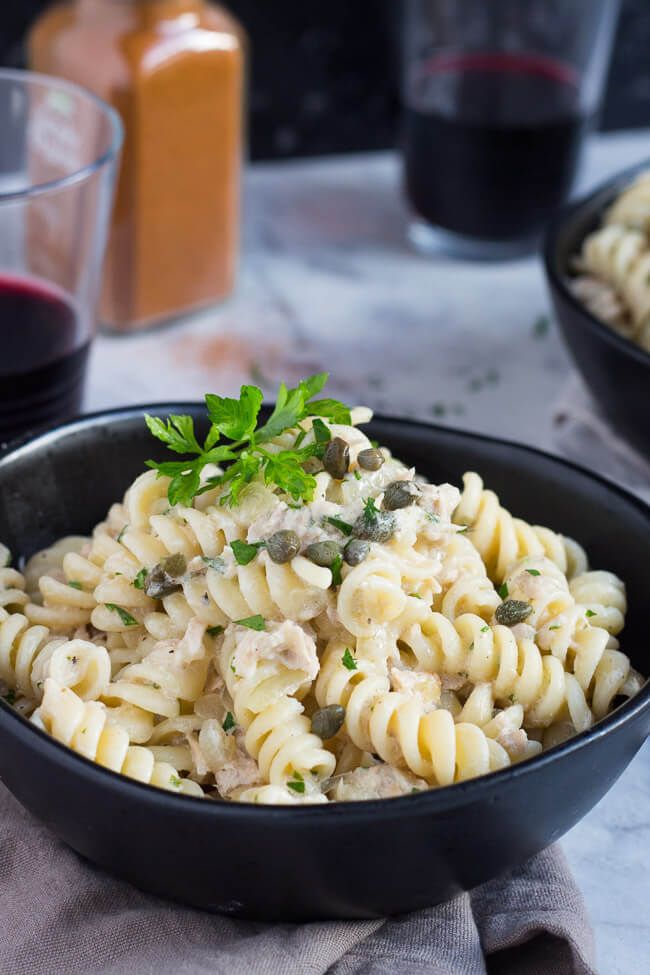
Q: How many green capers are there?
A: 11